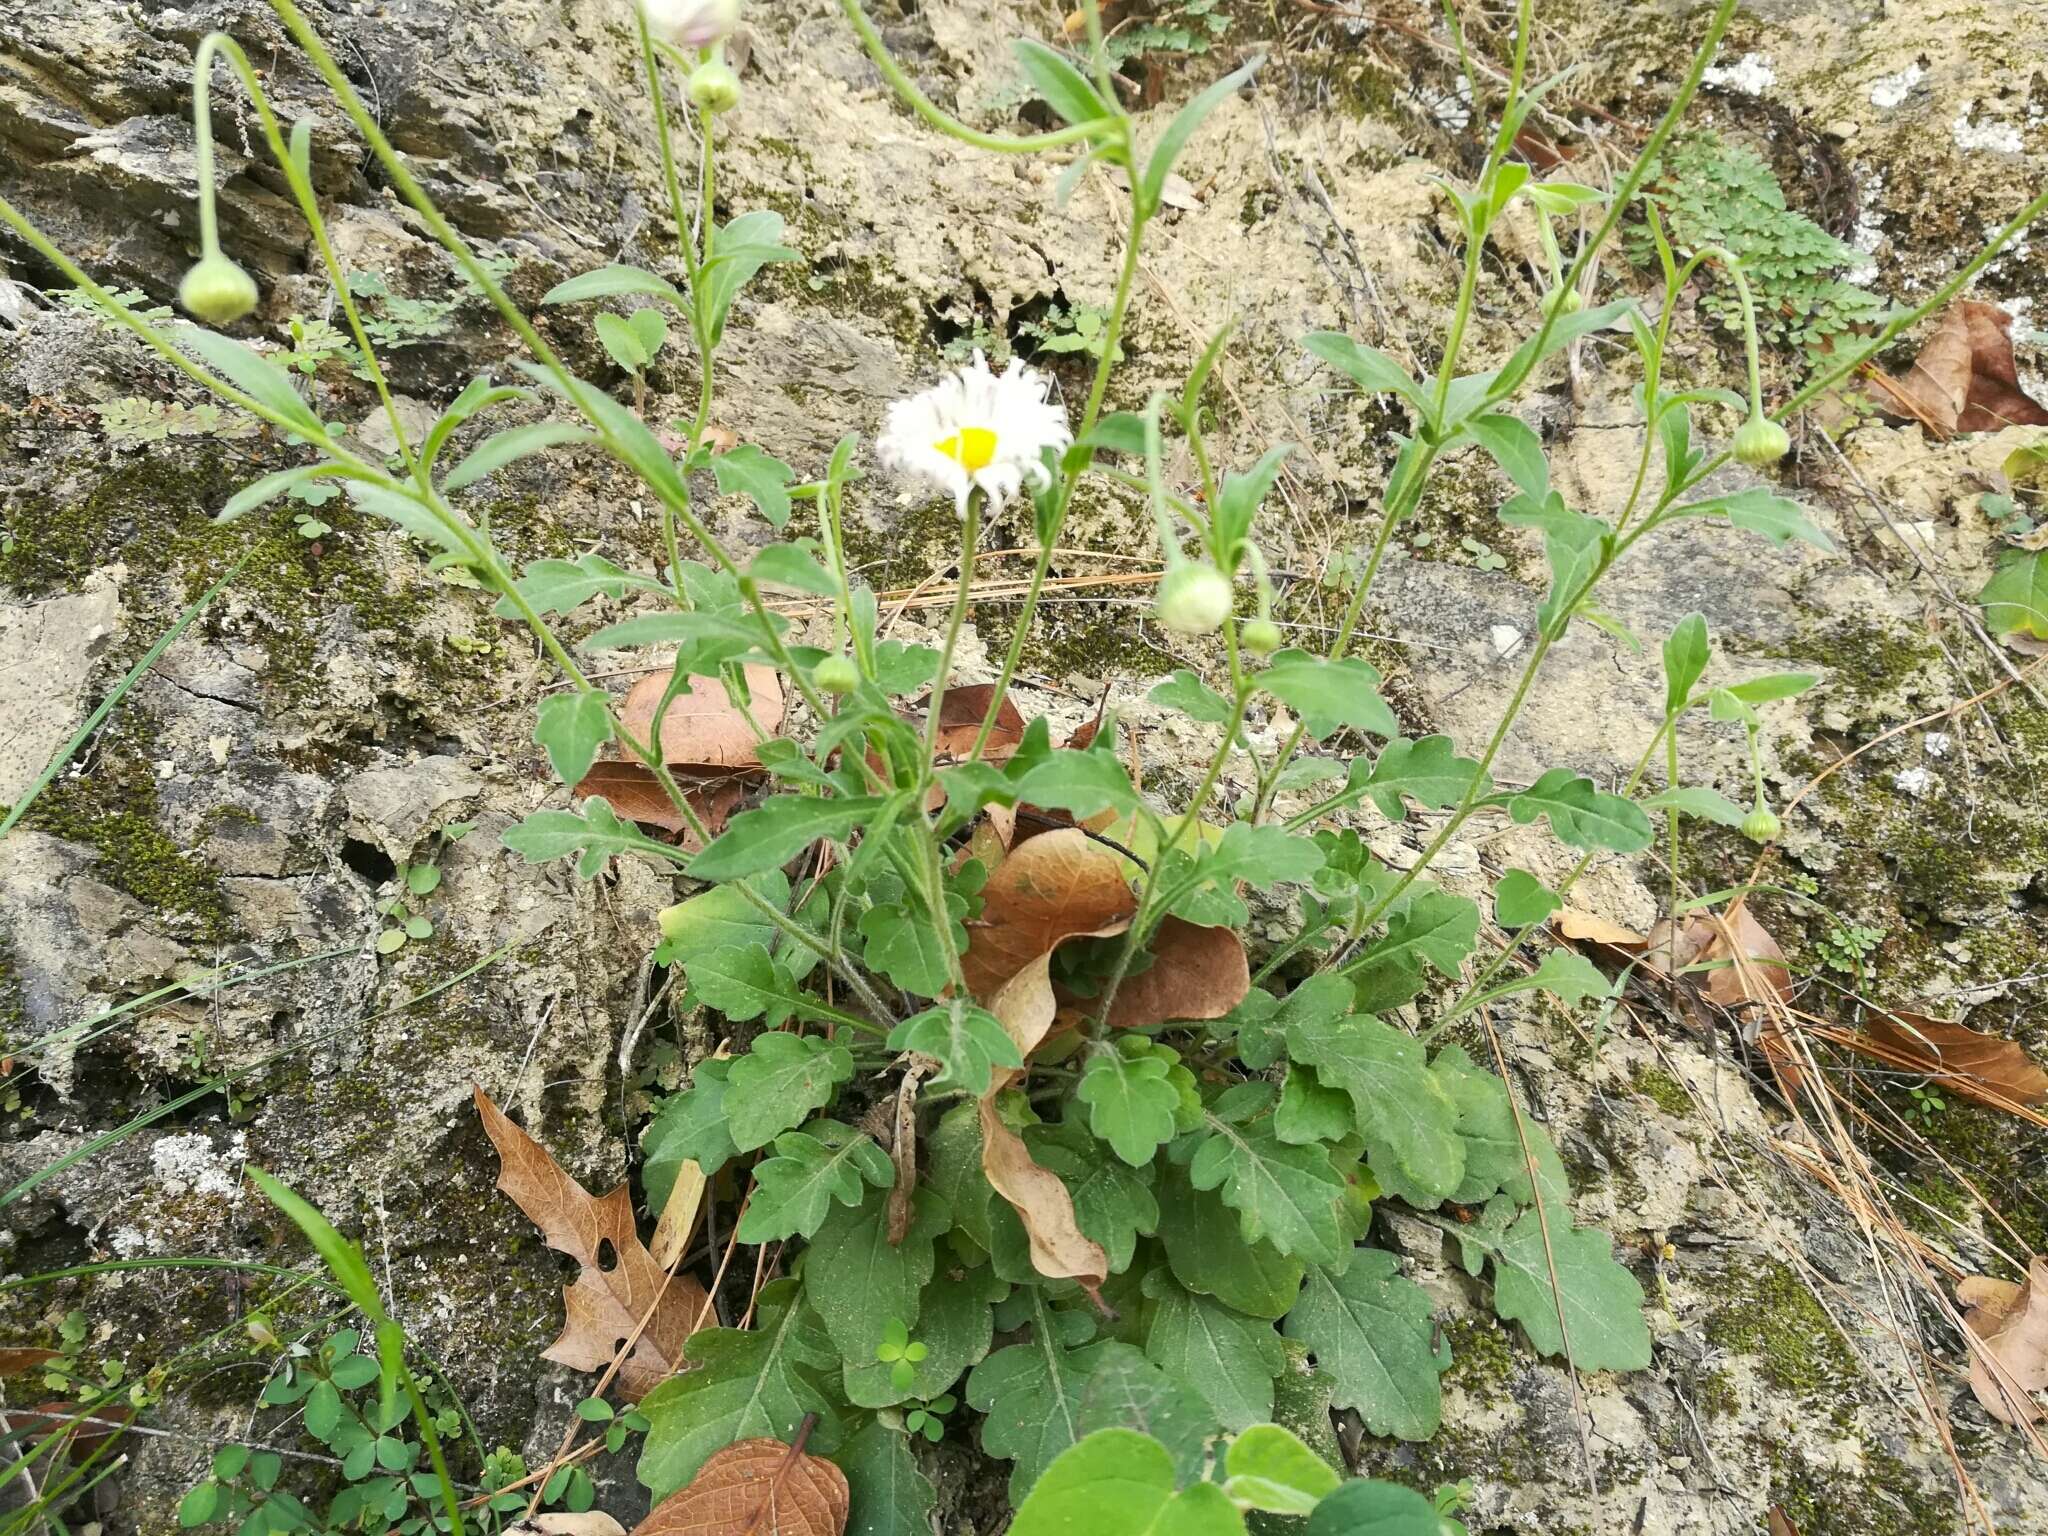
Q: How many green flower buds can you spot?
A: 8